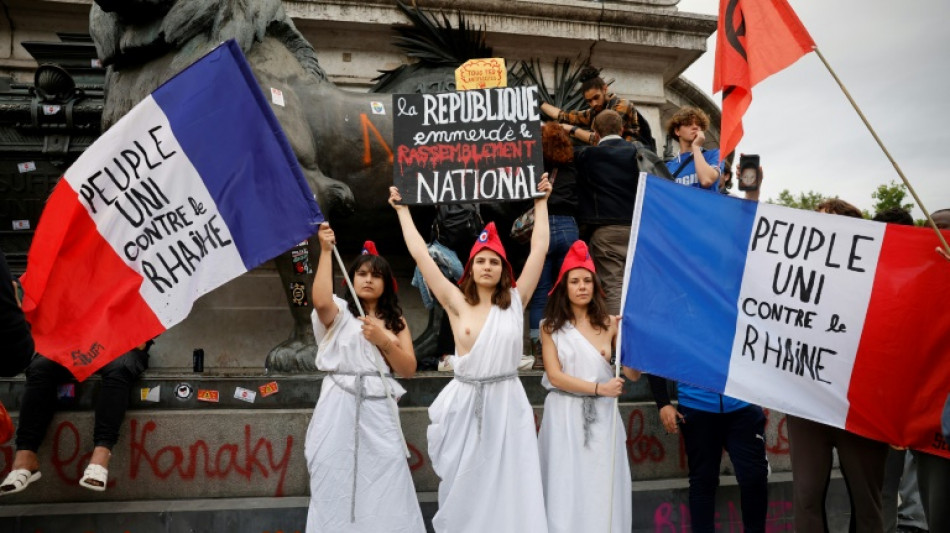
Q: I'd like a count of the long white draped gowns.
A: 3